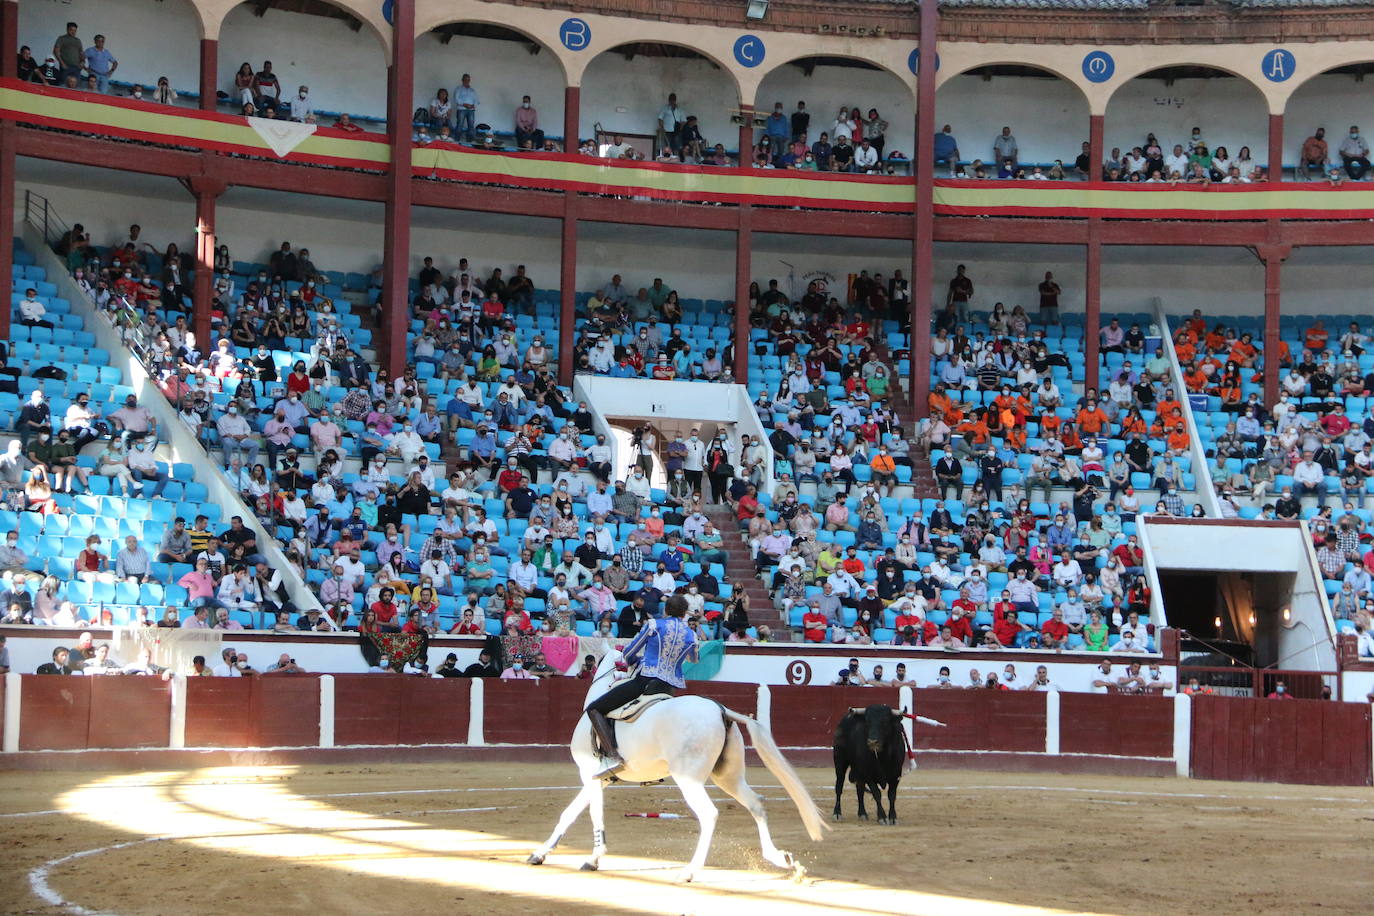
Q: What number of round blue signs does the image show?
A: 6